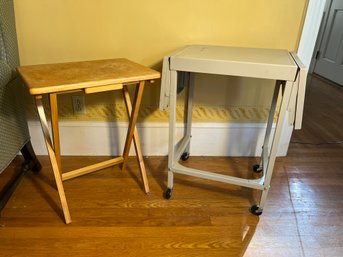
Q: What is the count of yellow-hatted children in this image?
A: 0